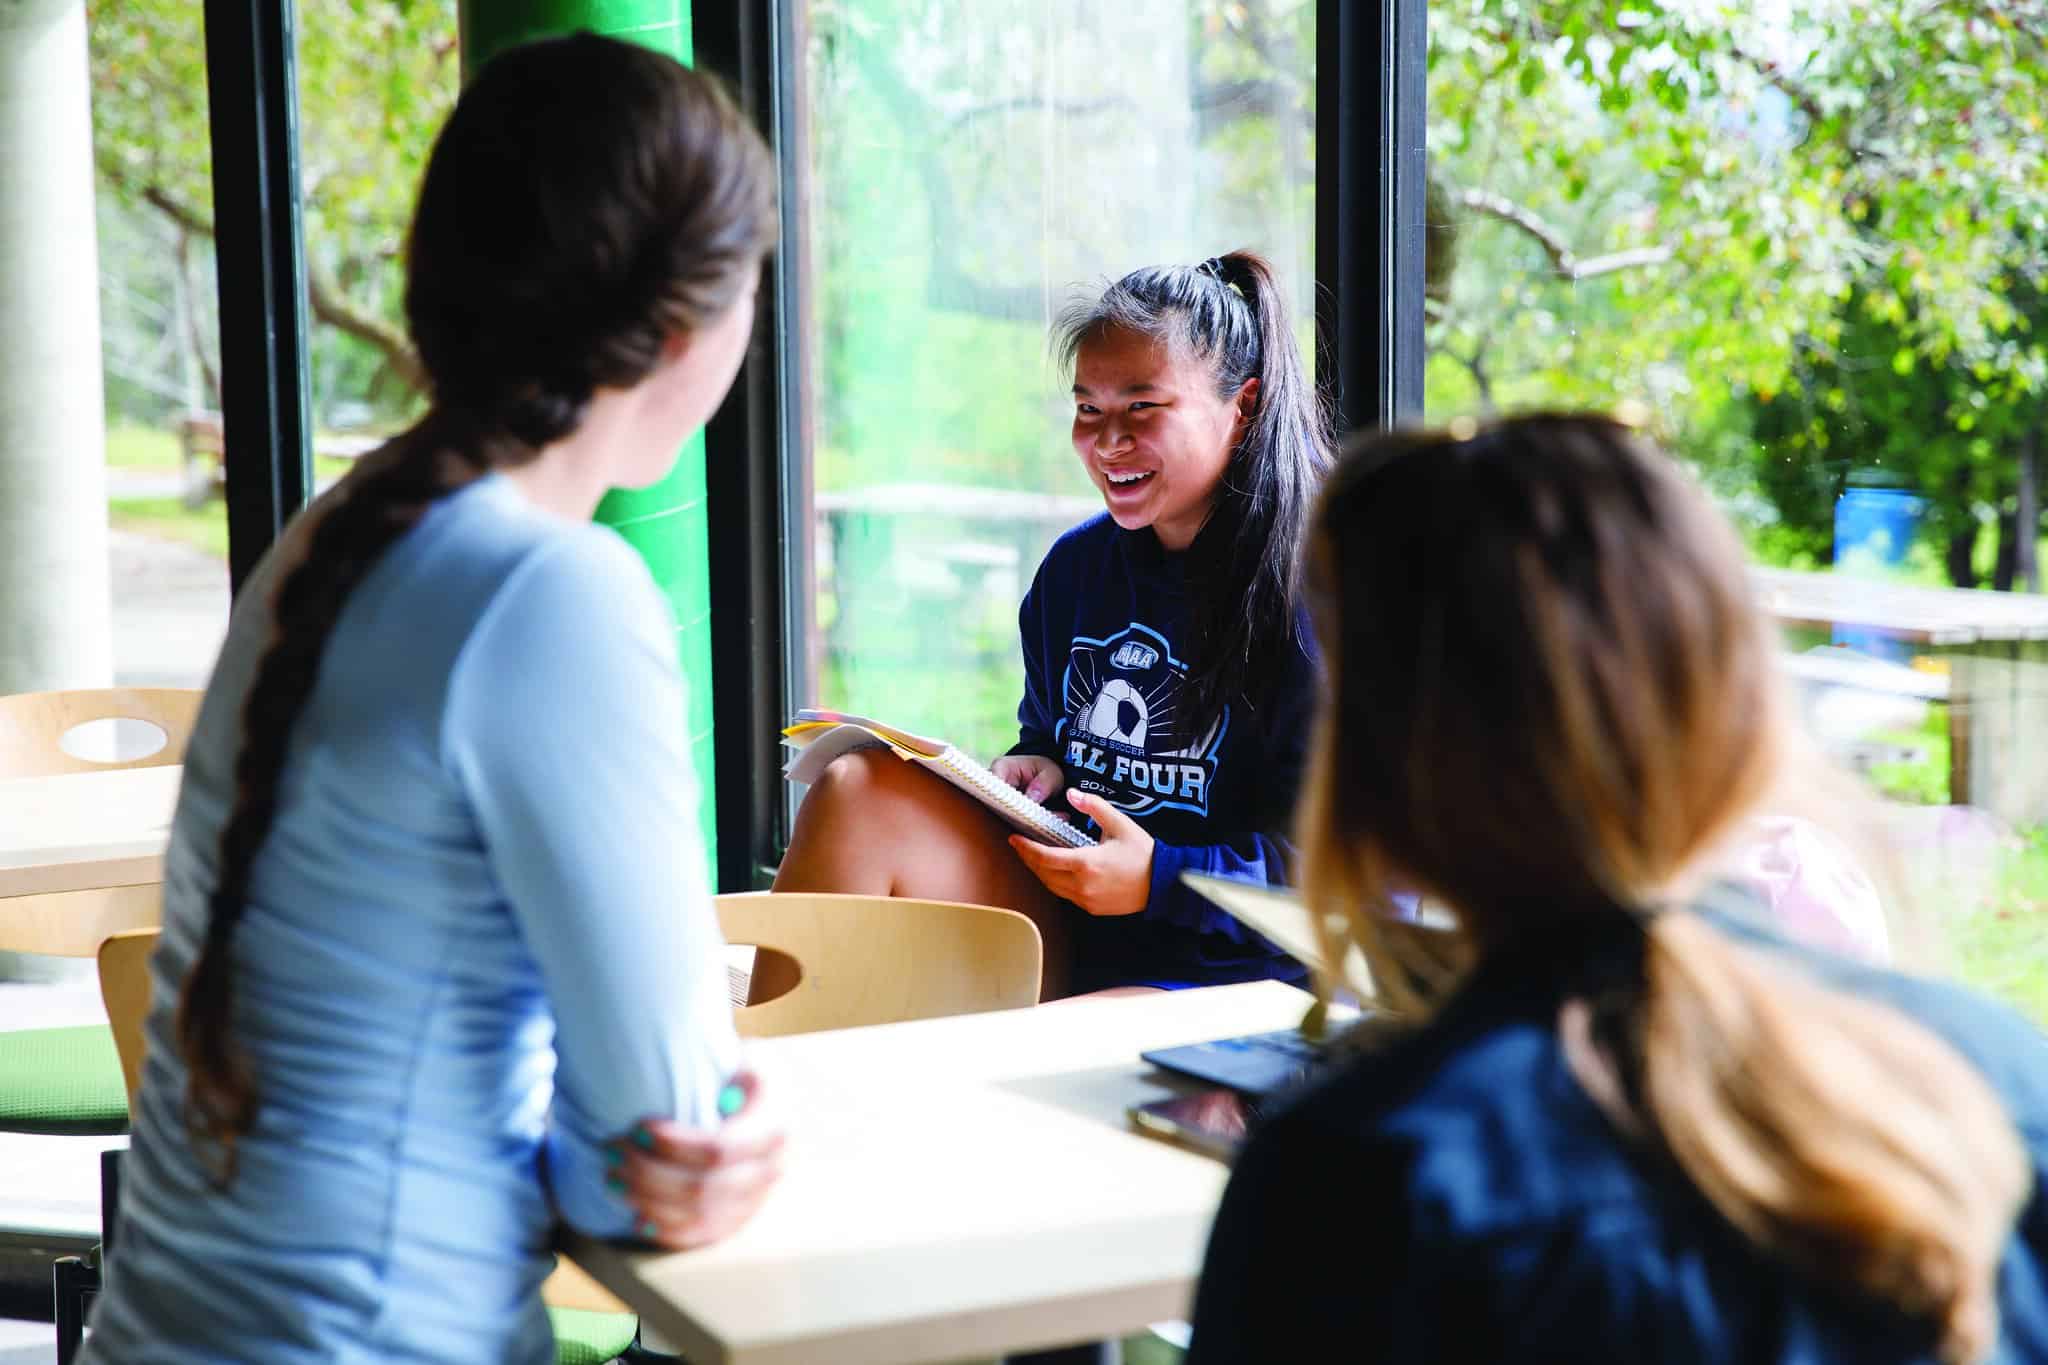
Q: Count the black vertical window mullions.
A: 3